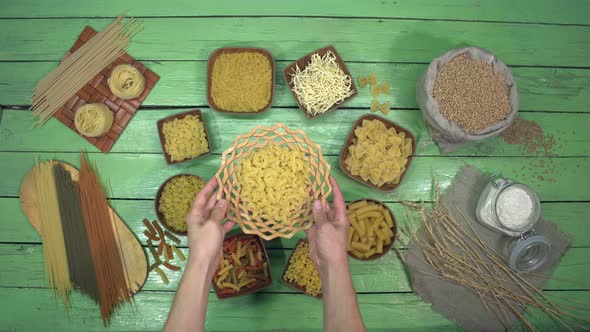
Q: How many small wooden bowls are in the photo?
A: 8